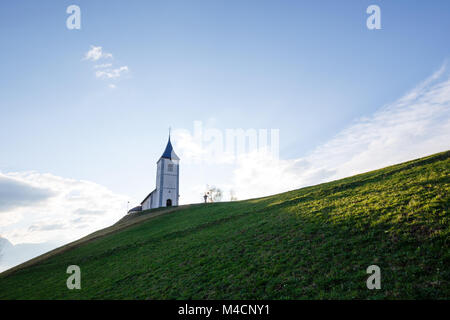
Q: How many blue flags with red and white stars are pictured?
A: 0